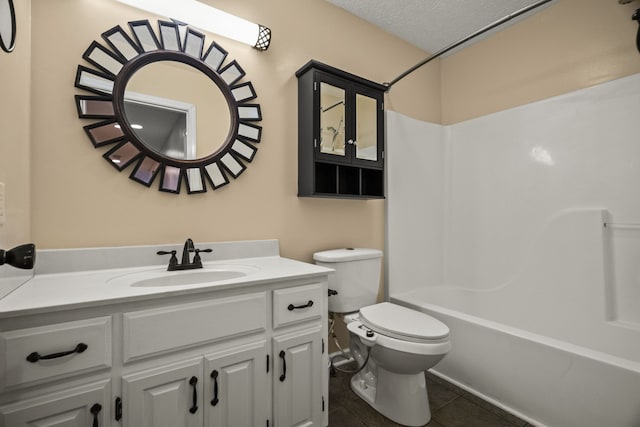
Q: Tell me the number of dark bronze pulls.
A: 6